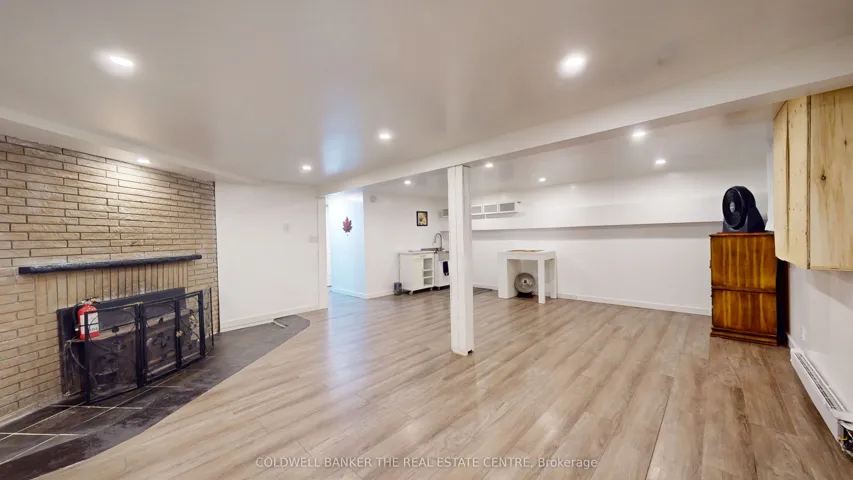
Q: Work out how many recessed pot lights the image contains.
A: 10